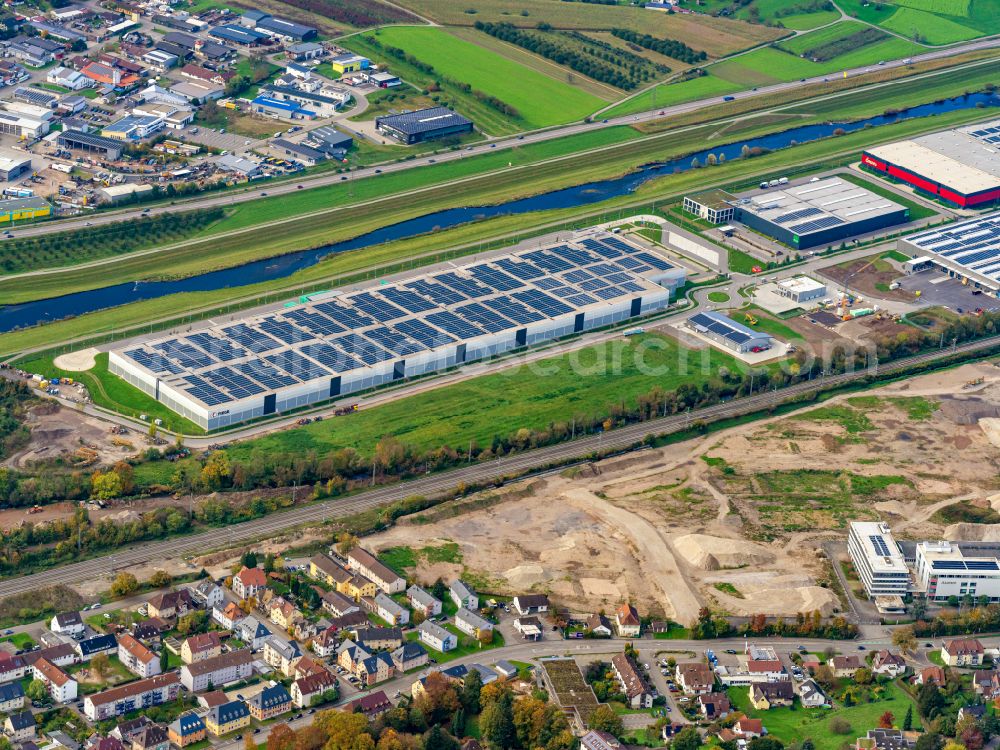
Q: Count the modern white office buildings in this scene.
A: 2